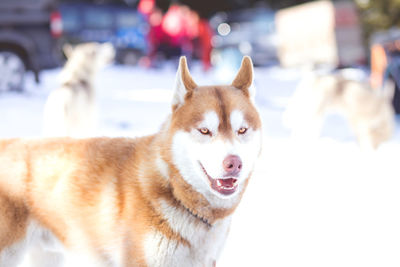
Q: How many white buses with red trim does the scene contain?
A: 0